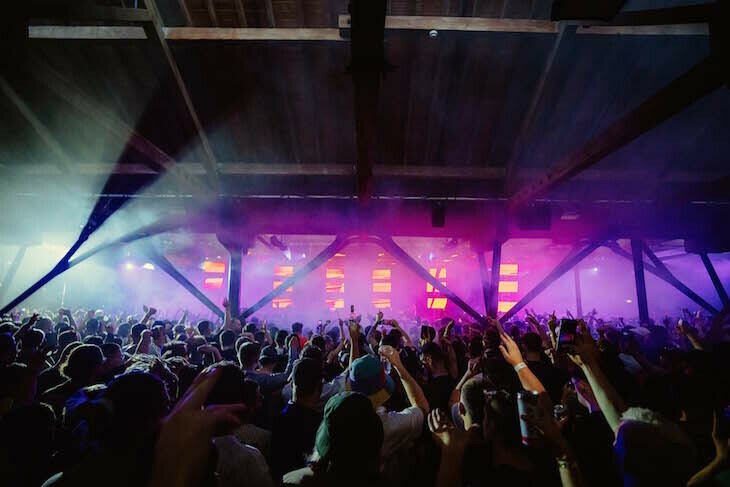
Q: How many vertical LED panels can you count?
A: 6